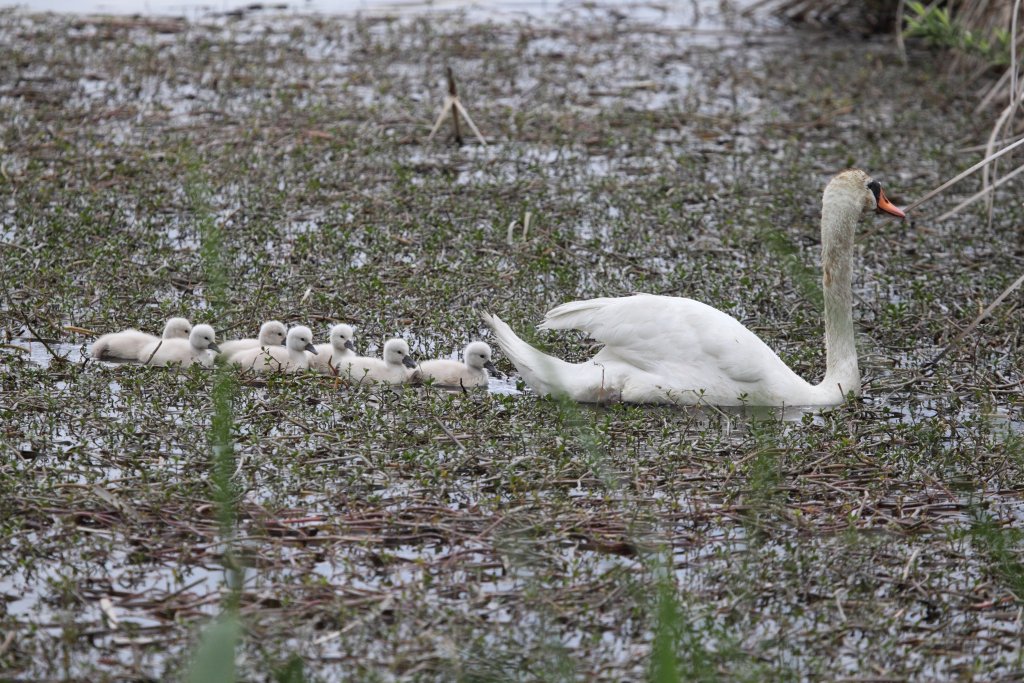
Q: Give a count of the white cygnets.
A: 7